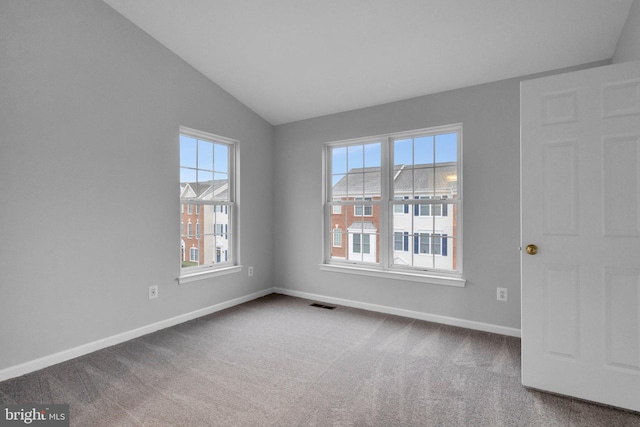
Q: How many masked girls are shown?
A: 0